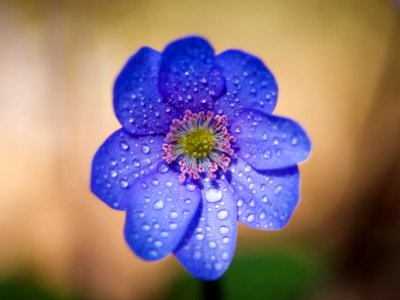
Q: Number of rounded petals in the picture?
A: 8